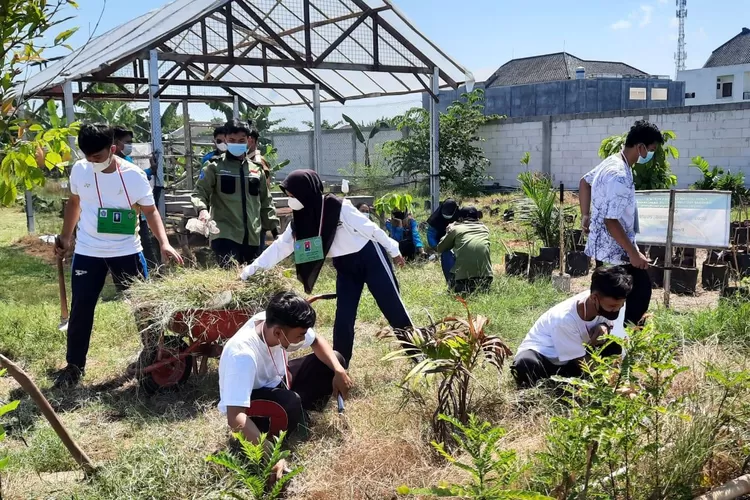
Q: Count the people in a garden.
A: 13